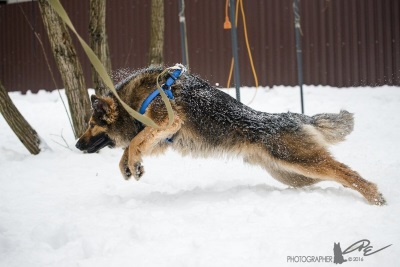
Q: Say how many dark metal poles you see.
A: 3